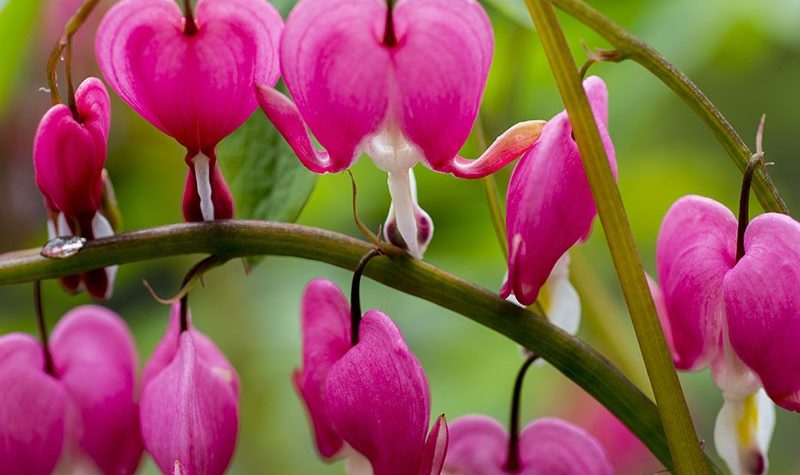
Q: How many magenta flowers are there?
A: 9